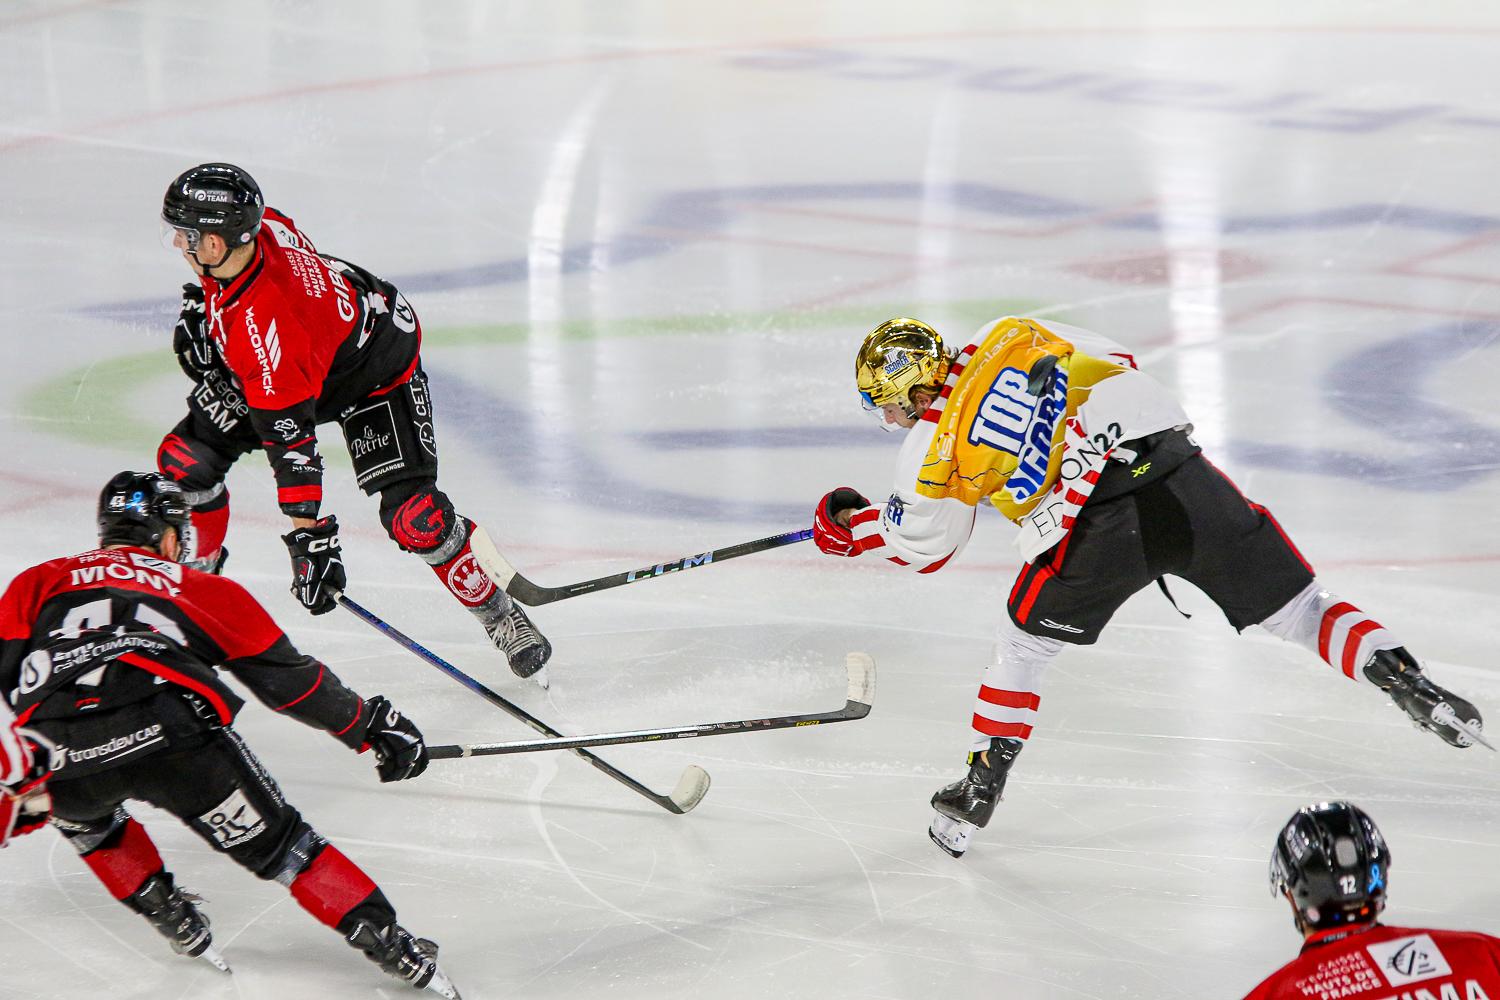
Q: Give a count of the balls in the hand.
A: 0